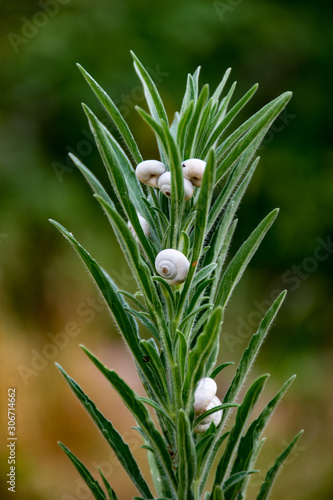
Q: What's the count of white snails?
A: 7